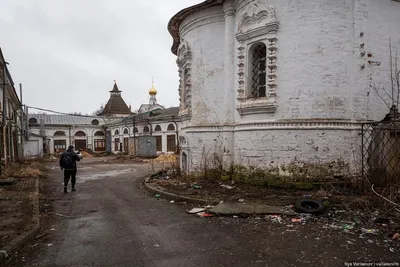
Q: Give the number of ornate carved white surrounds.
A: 2